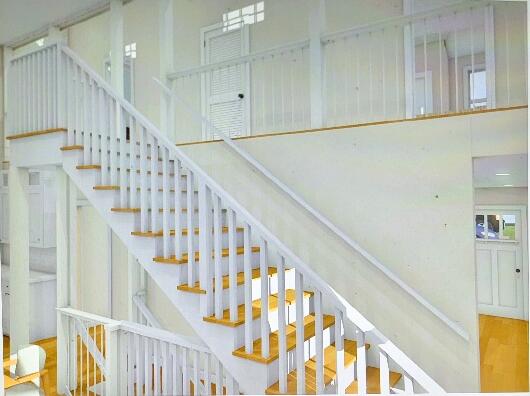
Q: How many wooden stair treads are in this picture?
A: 11